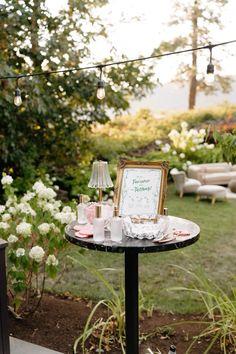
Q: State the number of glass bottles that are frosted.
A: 3